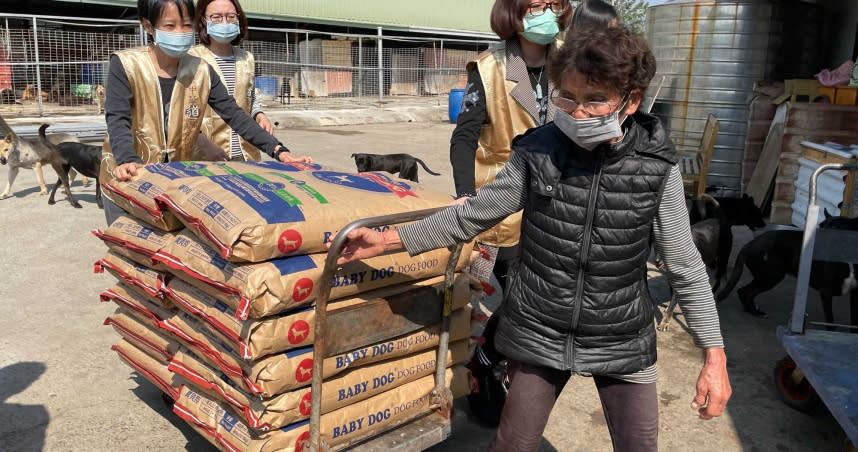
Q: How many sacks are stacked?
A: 12